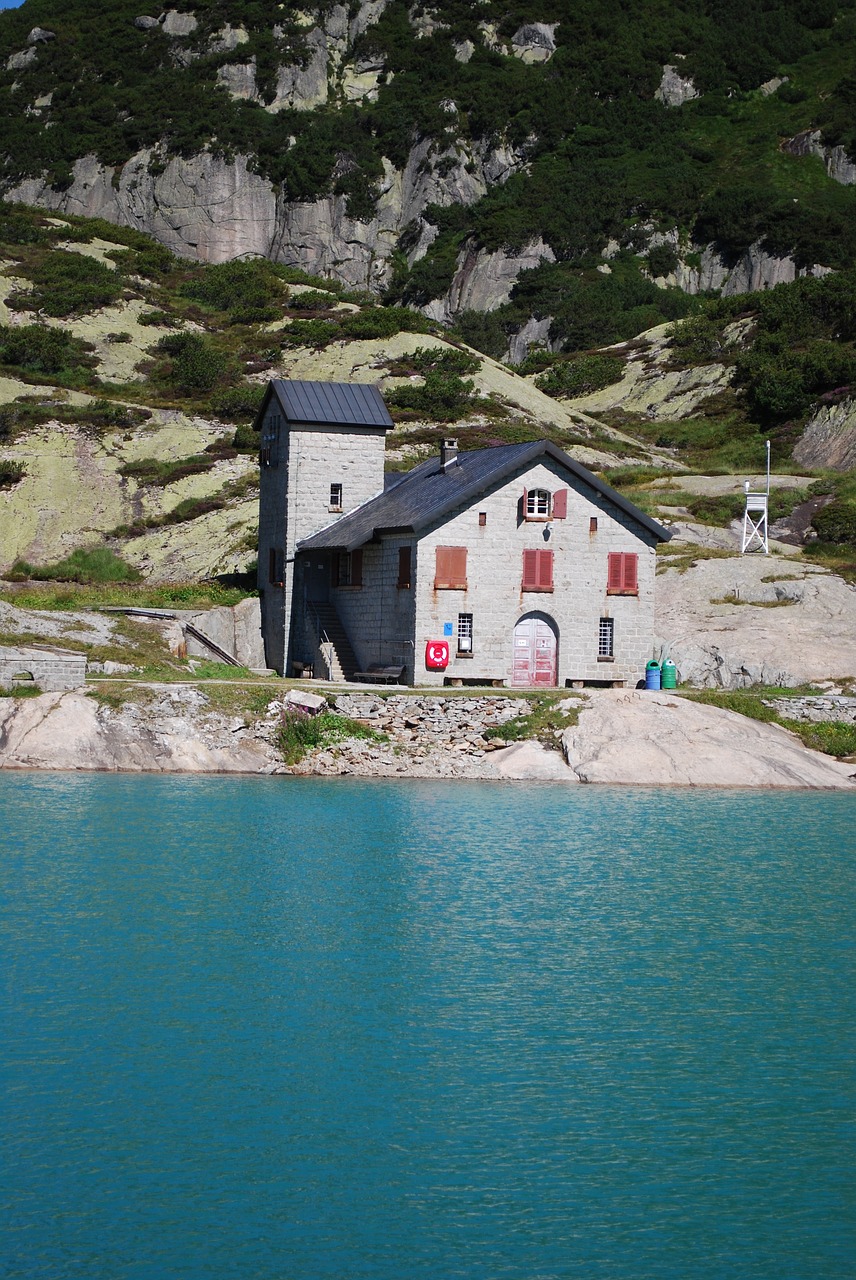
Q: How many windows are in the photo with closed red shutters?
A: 3